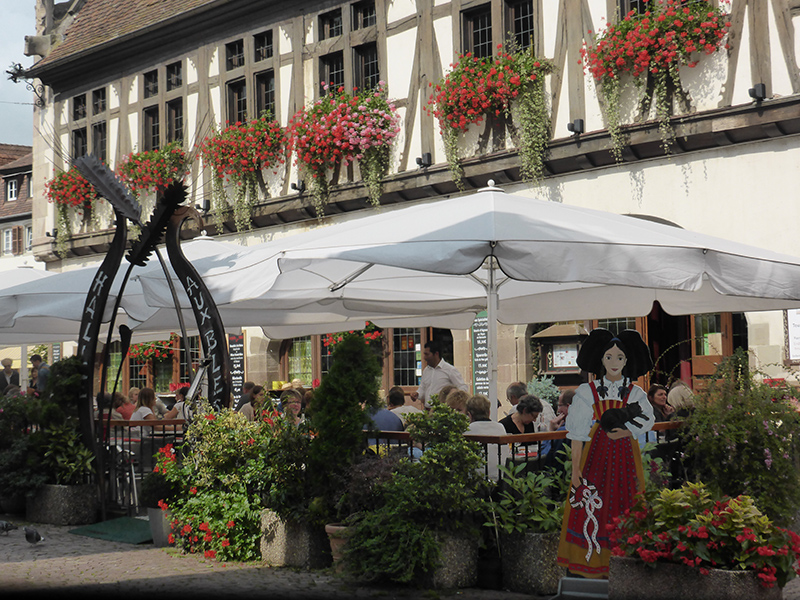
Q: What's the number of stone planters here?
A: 5